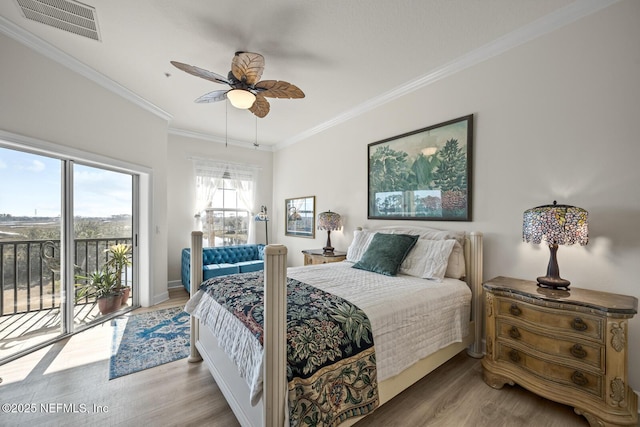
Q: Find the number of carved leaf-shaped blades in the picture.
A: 5